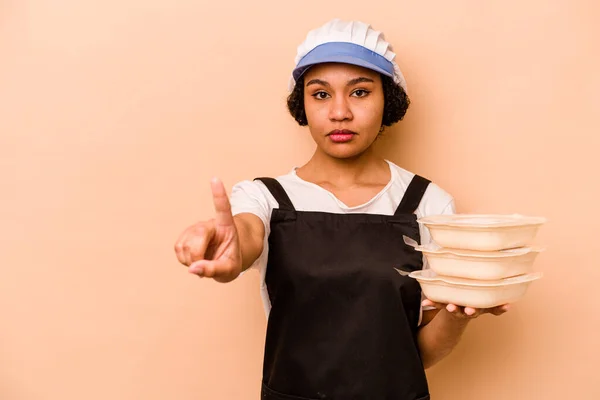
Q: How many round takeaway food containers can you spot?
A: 3